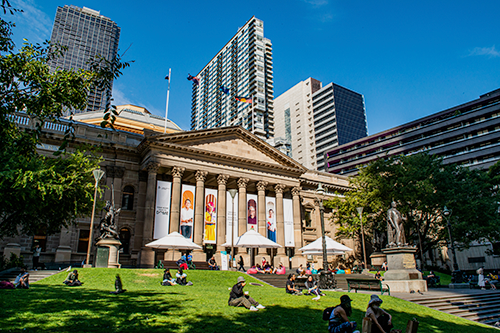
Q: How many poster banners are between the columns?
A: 7